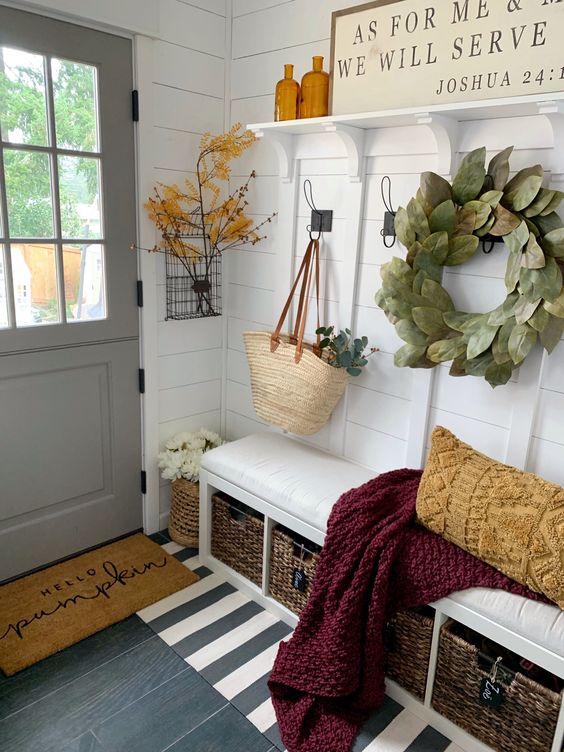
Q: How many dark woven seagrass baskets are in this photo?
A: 4